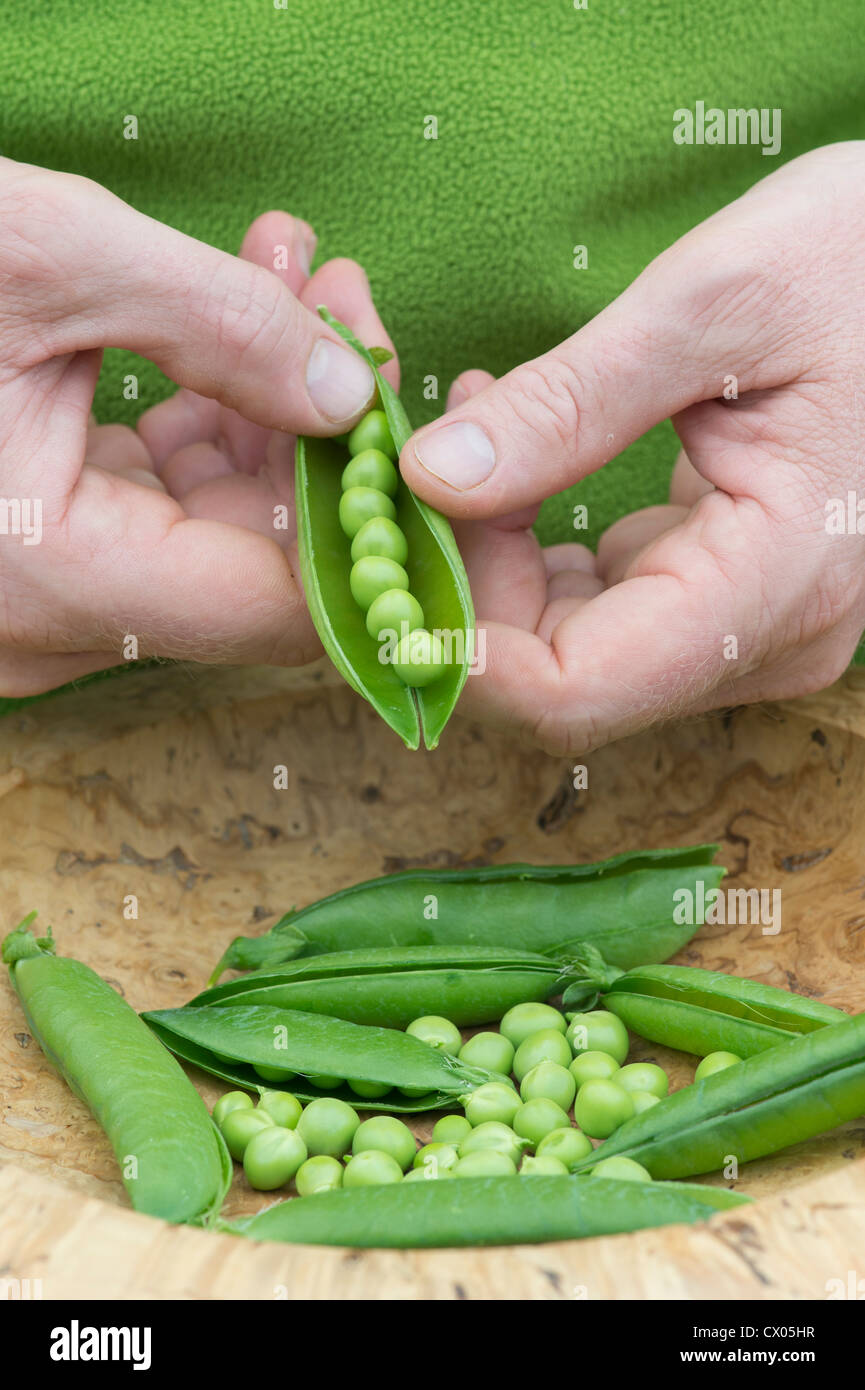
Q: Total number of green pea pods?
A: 8